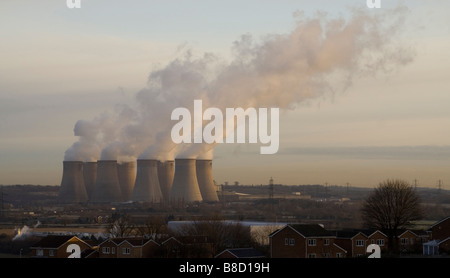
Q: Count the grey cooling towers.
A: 8